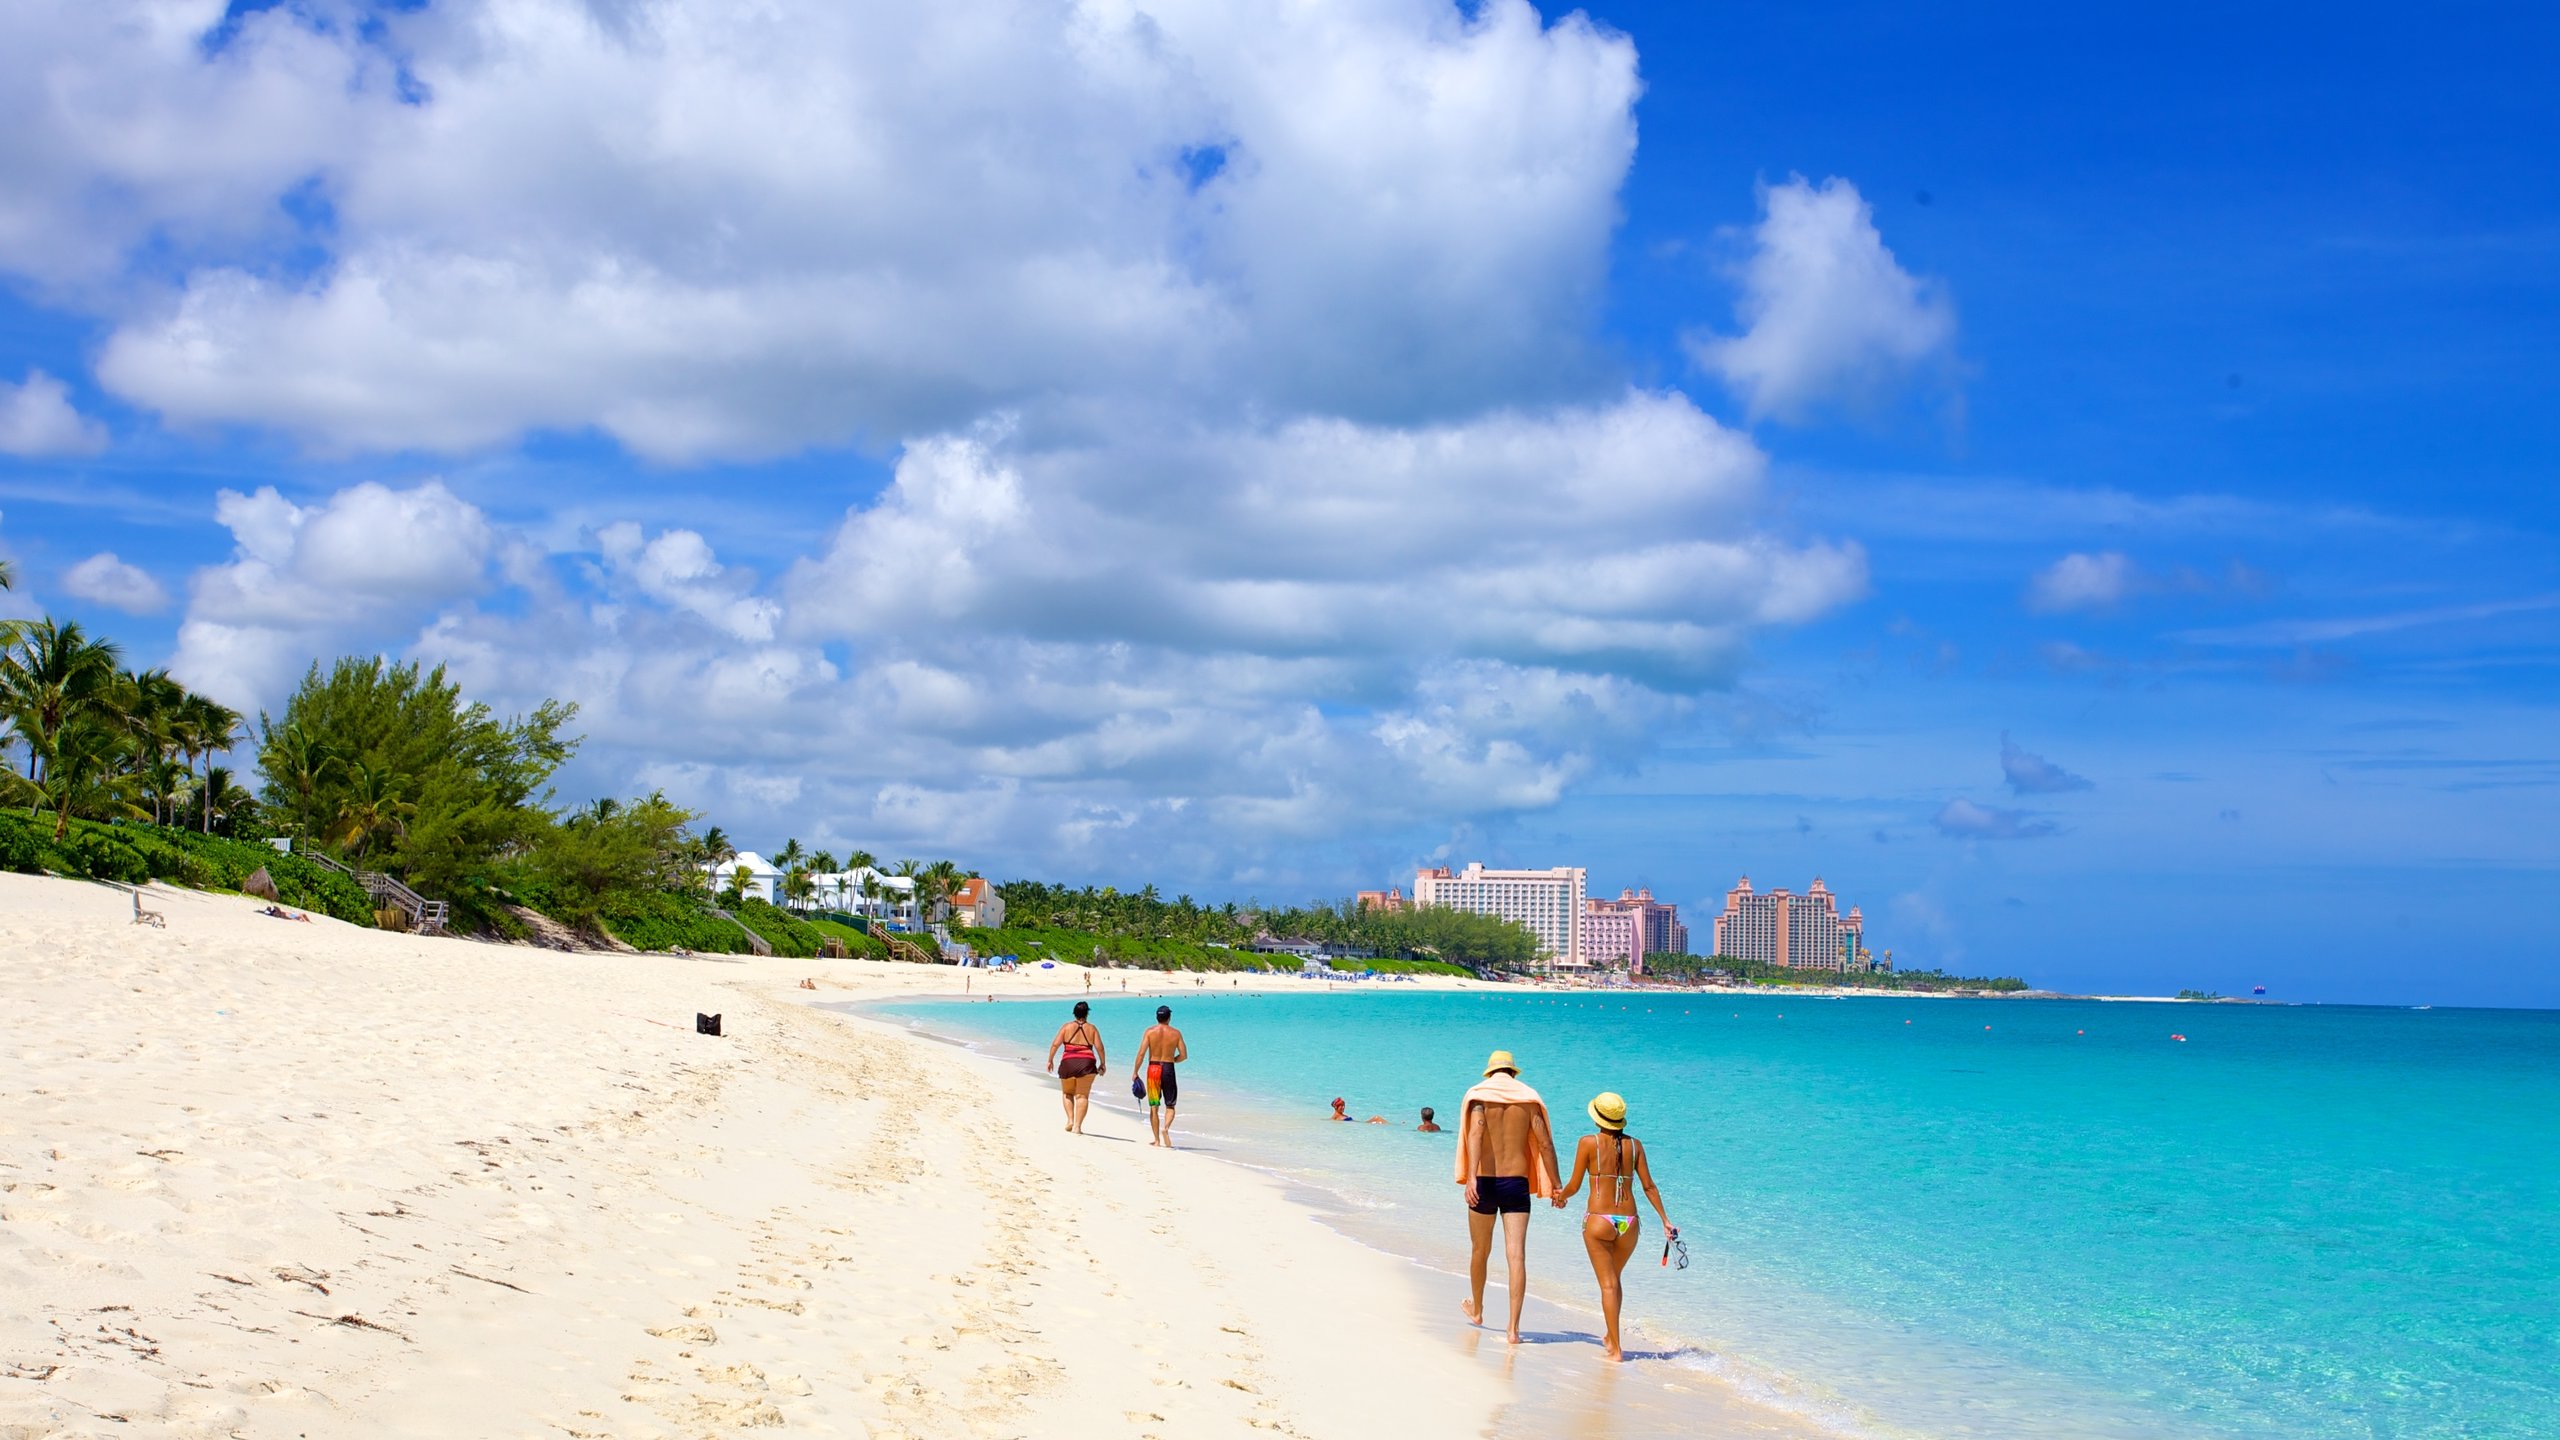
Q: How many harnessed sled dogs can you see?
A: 0